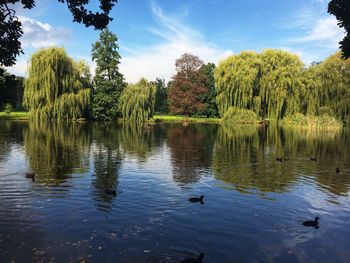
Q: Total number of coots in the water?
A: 8